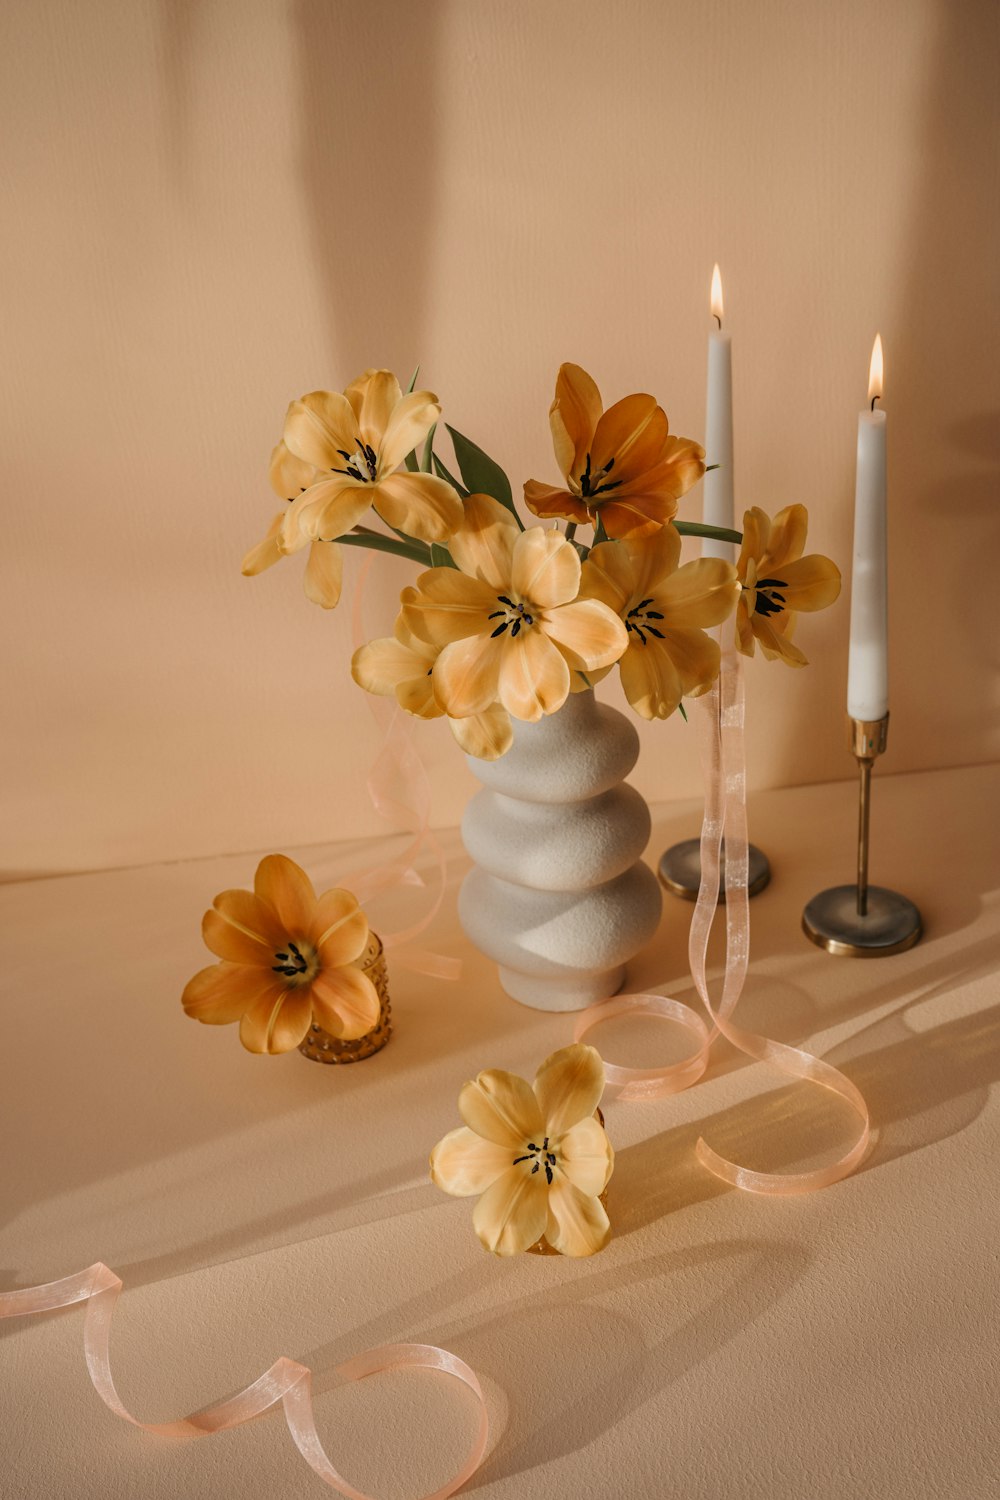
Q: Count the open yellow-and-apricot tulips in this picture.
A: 9